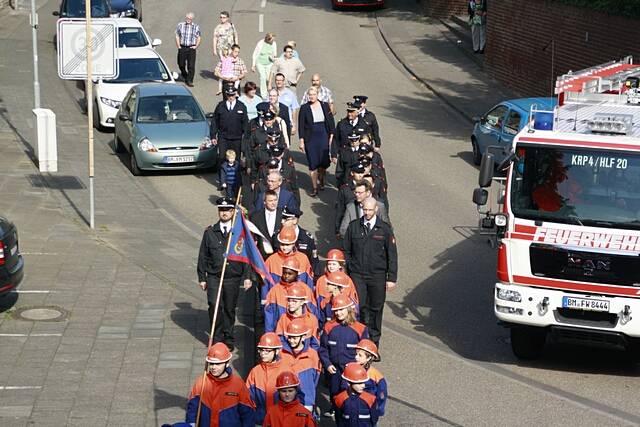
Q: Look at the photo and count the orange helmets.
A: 12